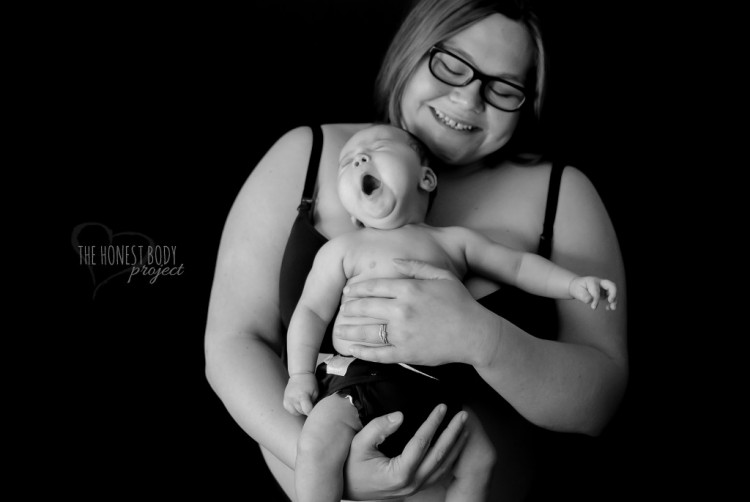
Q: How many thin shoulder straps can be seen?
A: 2